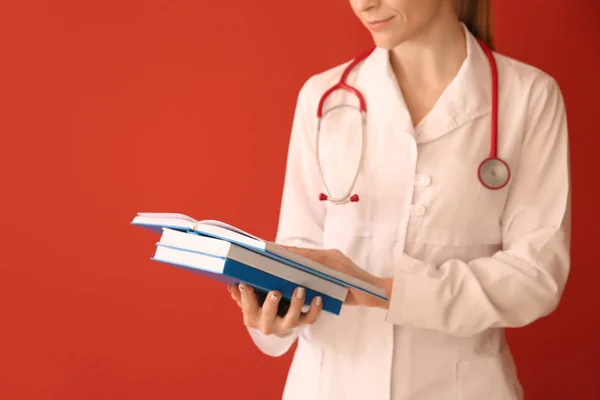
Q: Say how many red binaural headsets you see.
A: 1